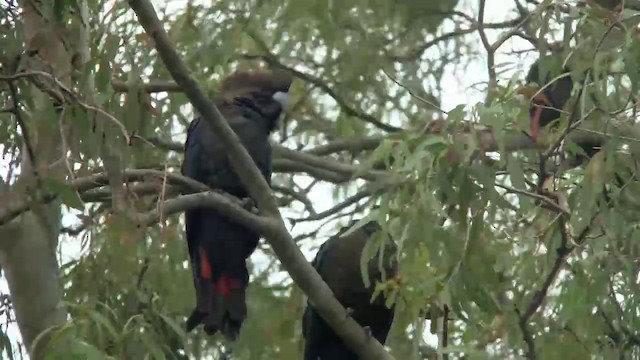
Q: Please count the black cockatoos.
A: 3